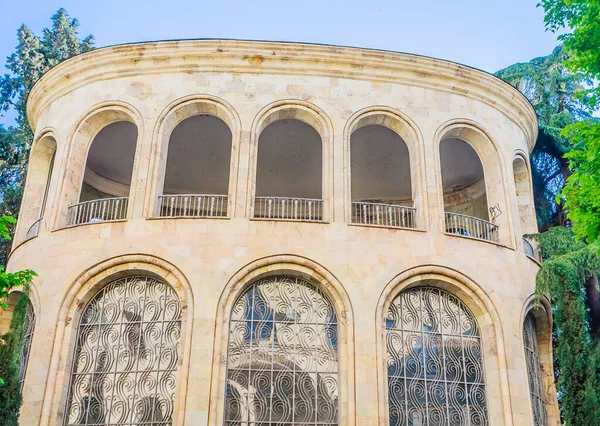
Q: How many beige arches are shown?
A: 12